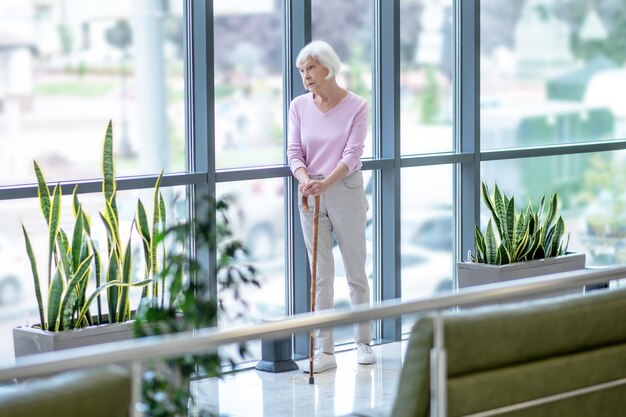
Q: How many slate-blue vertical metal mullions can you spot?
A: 4